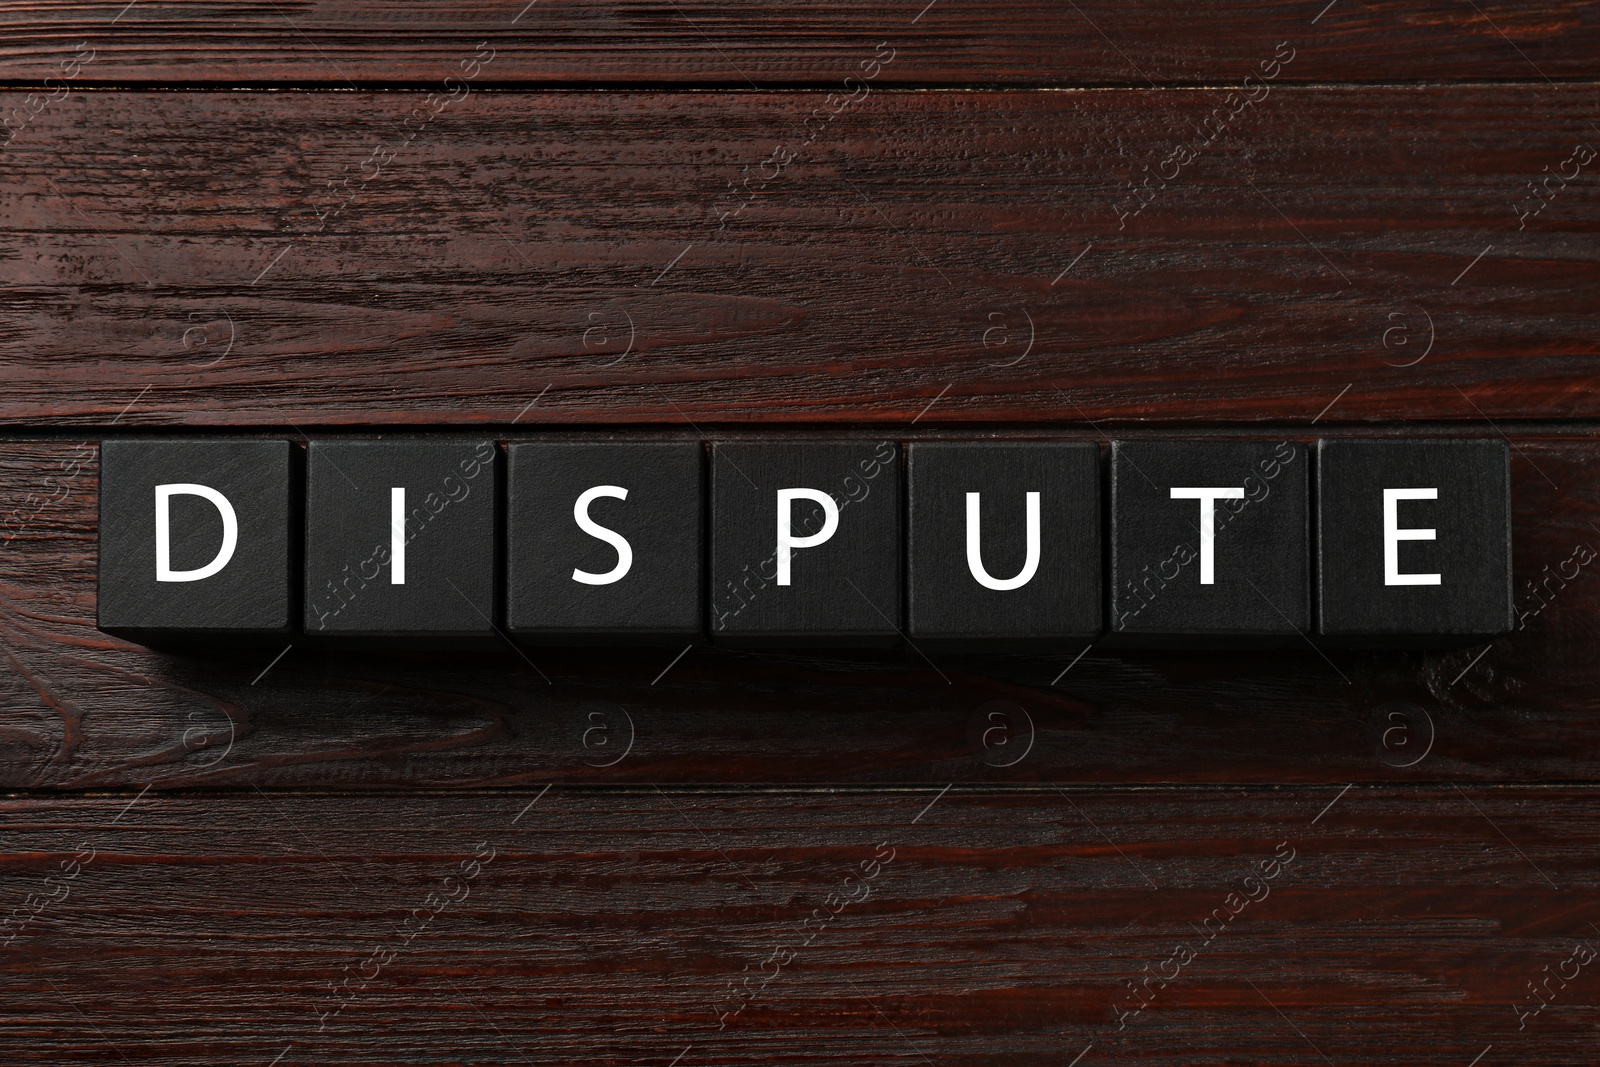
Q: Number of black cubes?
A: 7